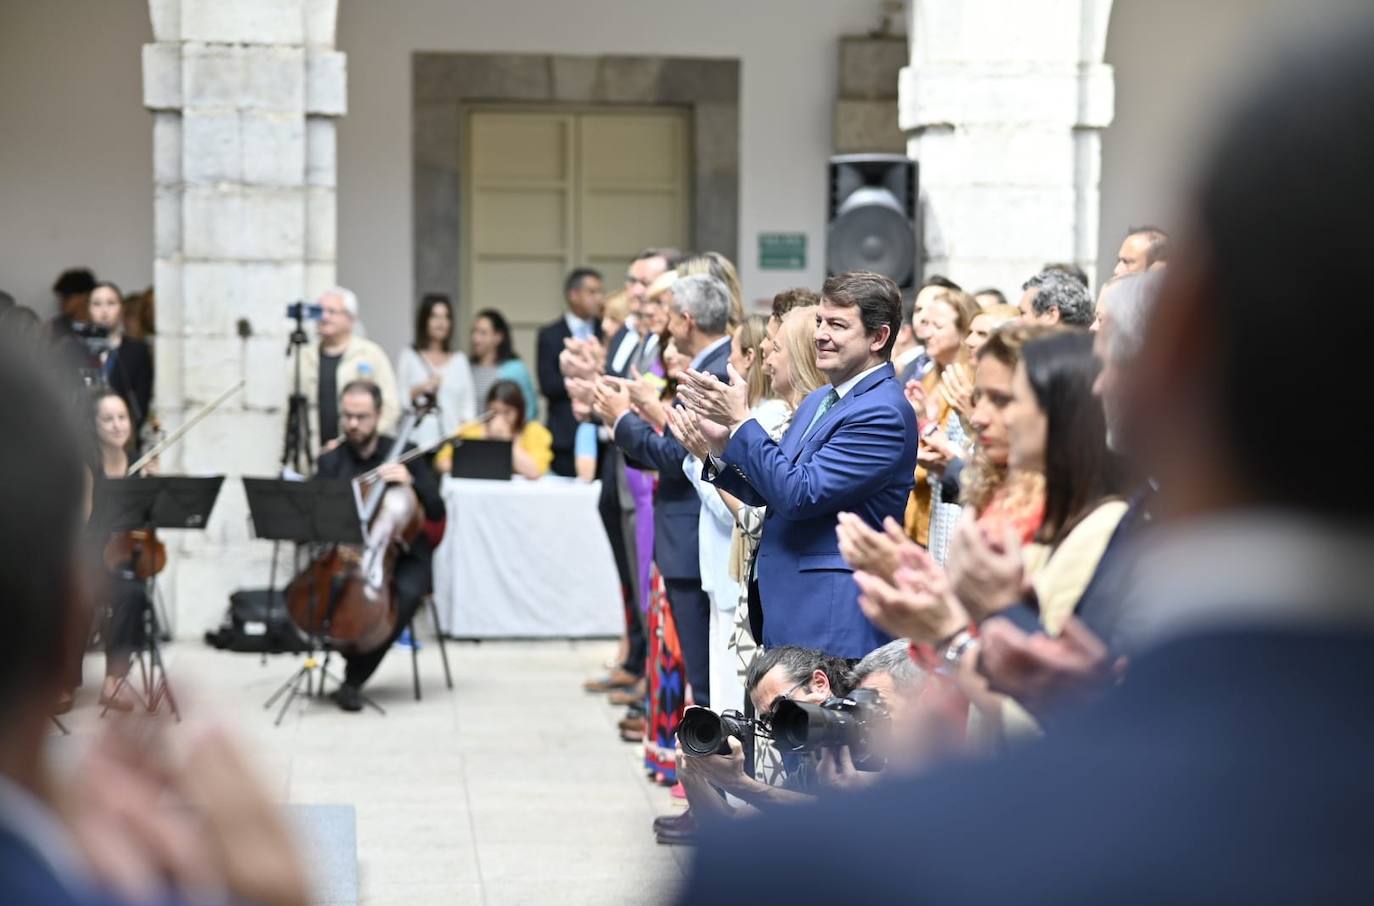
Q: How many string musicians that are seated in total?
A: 2